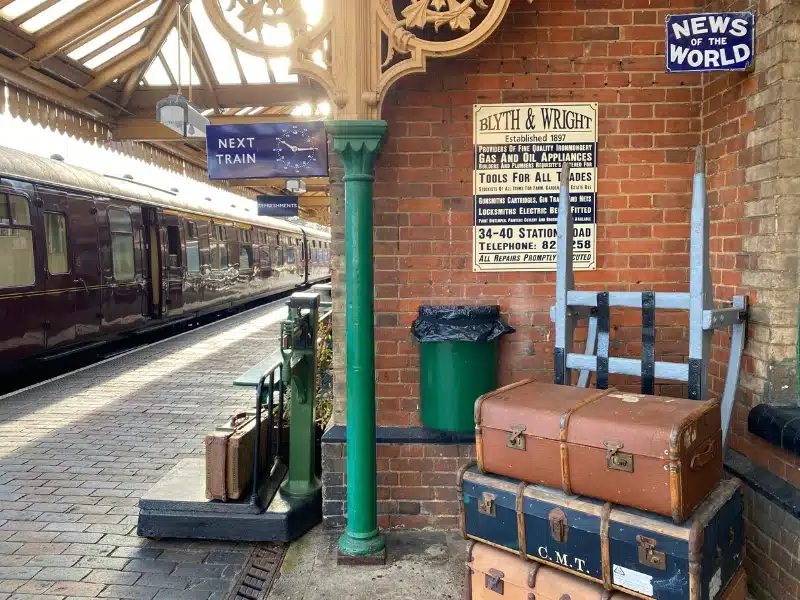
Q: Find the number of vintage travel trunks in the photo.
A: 3